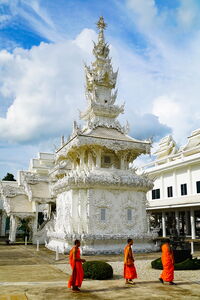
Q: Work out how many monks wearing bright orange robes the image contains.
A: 3